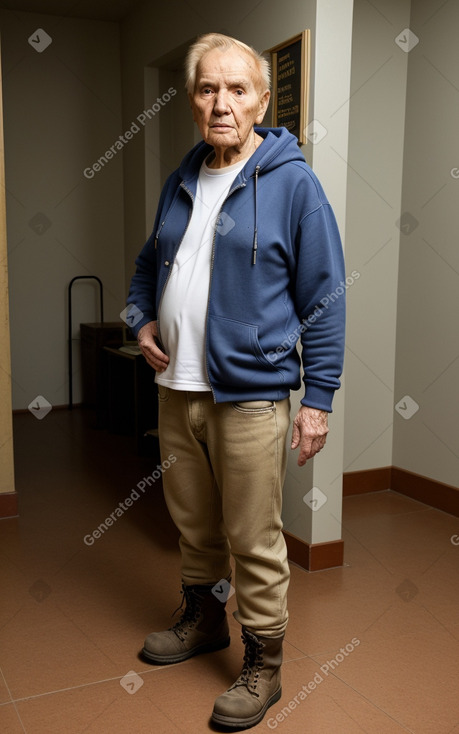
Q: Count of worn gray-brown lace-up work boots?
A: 2